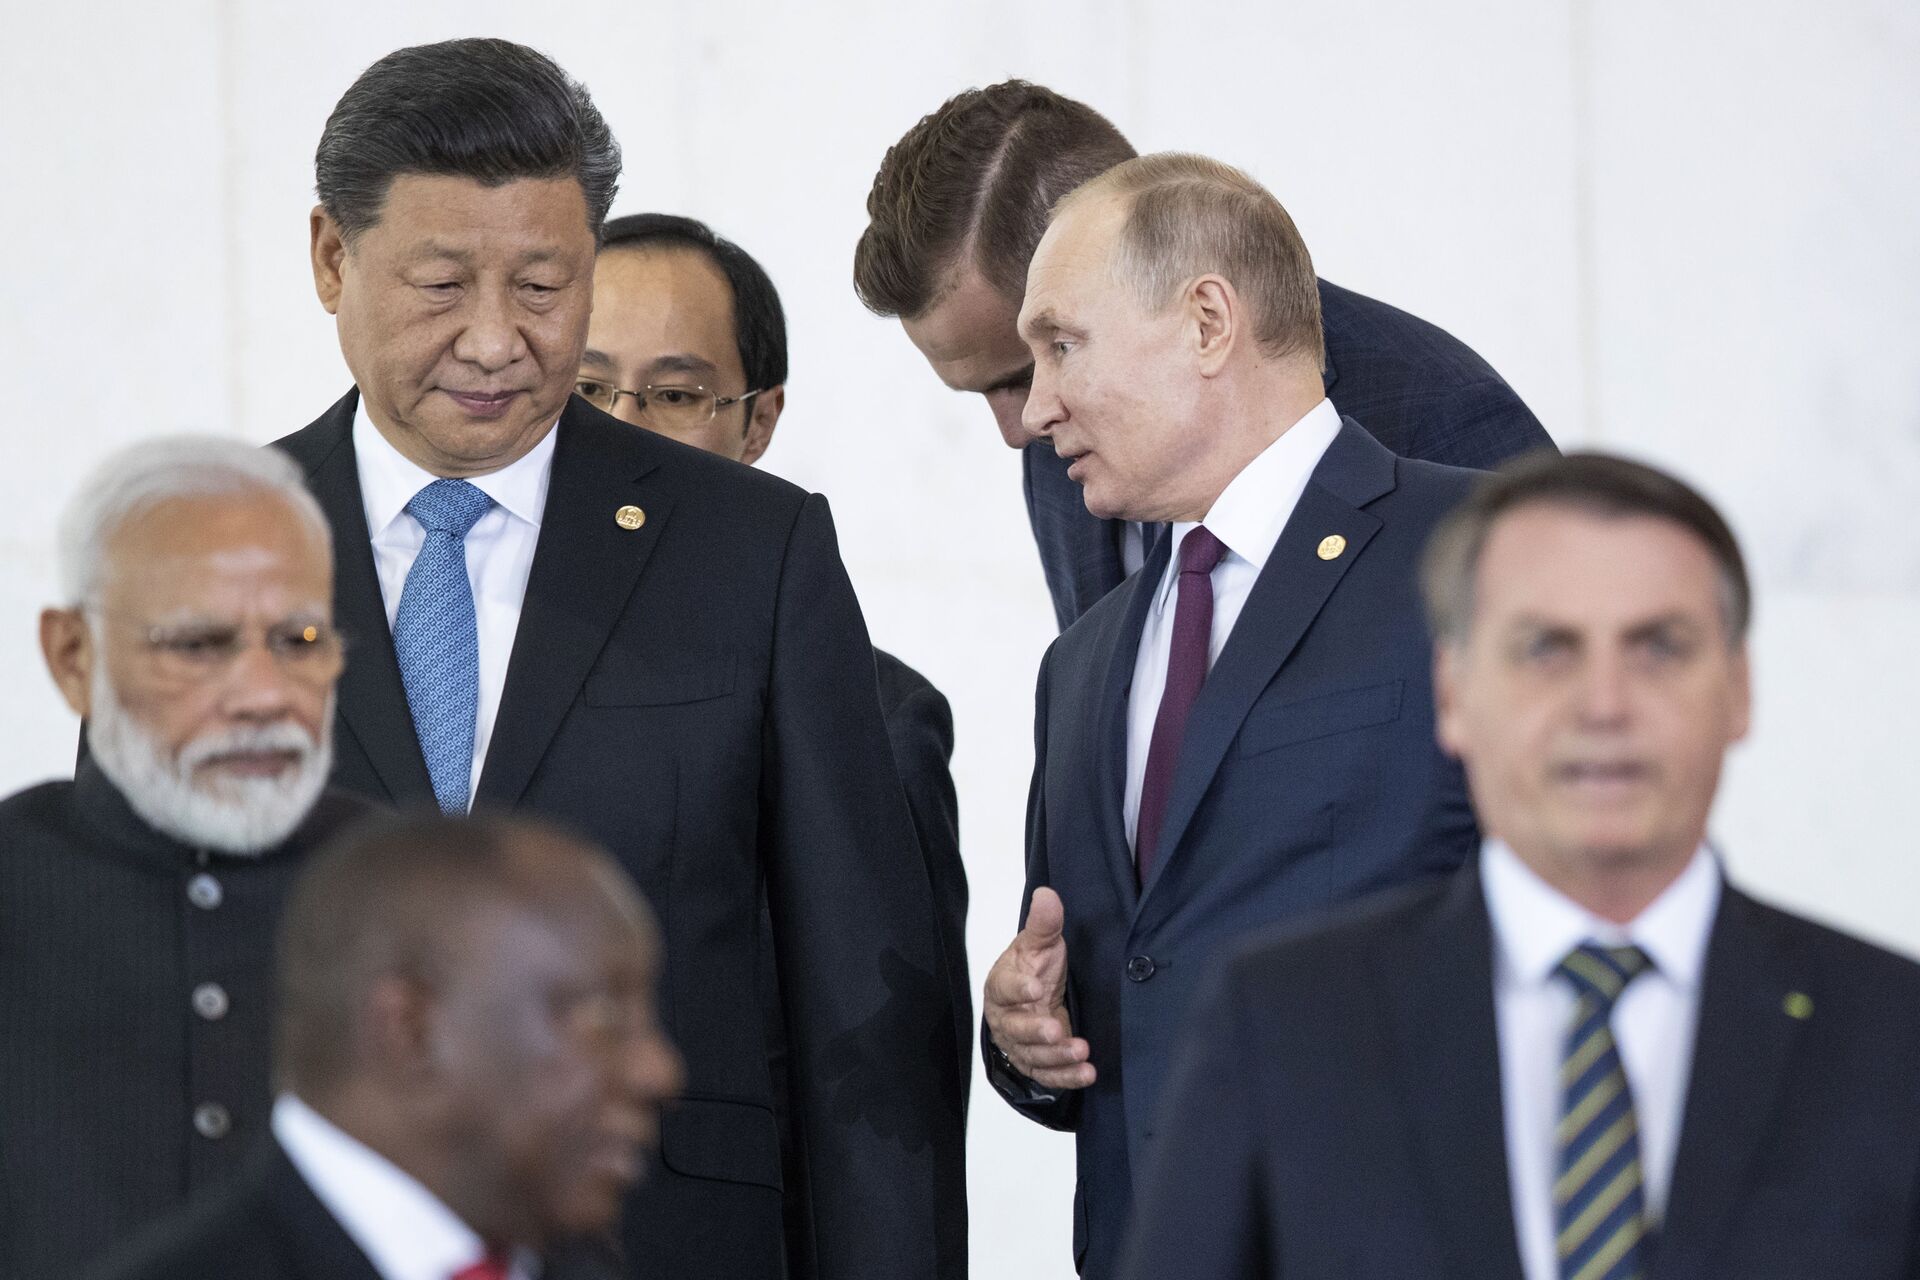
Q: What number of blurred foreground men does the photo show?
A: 3